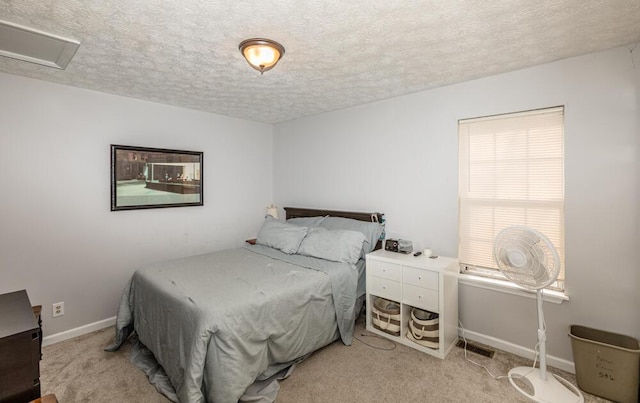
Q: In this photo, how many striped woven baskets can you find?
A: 2